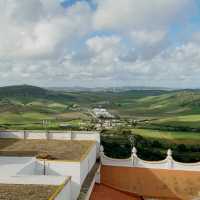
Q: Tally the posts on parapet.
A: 3